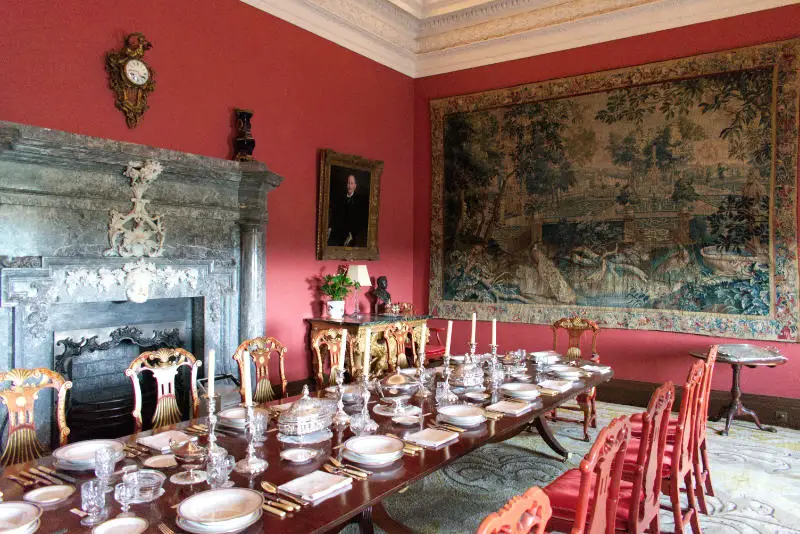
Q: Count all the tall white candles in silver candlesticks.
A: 8